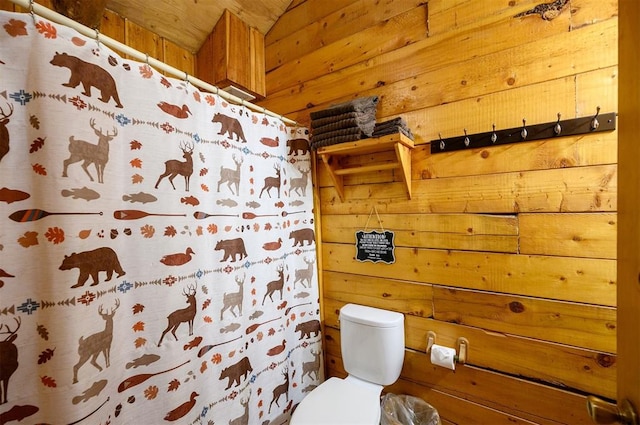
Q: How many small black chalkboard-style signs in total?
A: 1